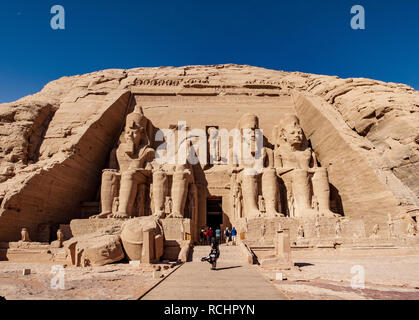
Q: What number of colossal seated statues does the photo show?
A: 4